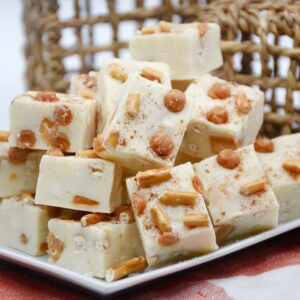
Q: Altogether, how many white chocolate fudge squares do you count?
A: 13